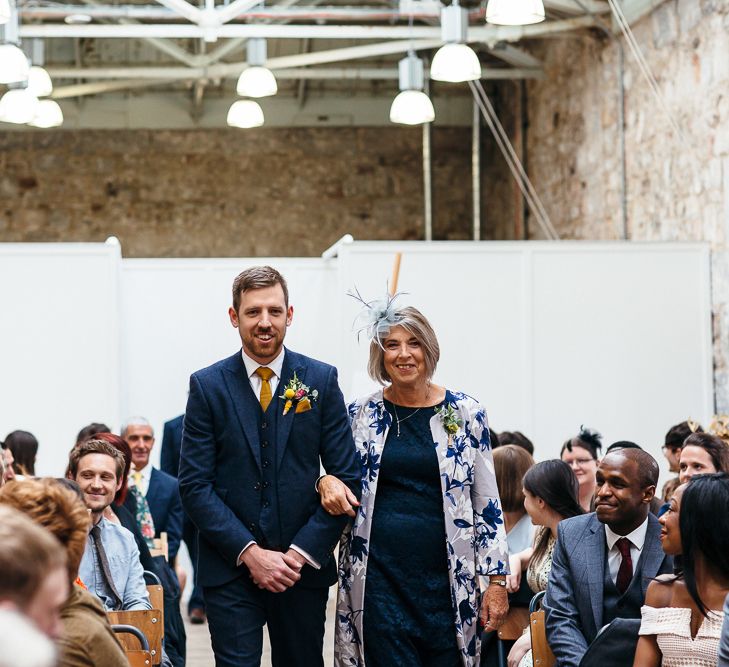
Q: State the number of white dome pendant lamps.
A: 10